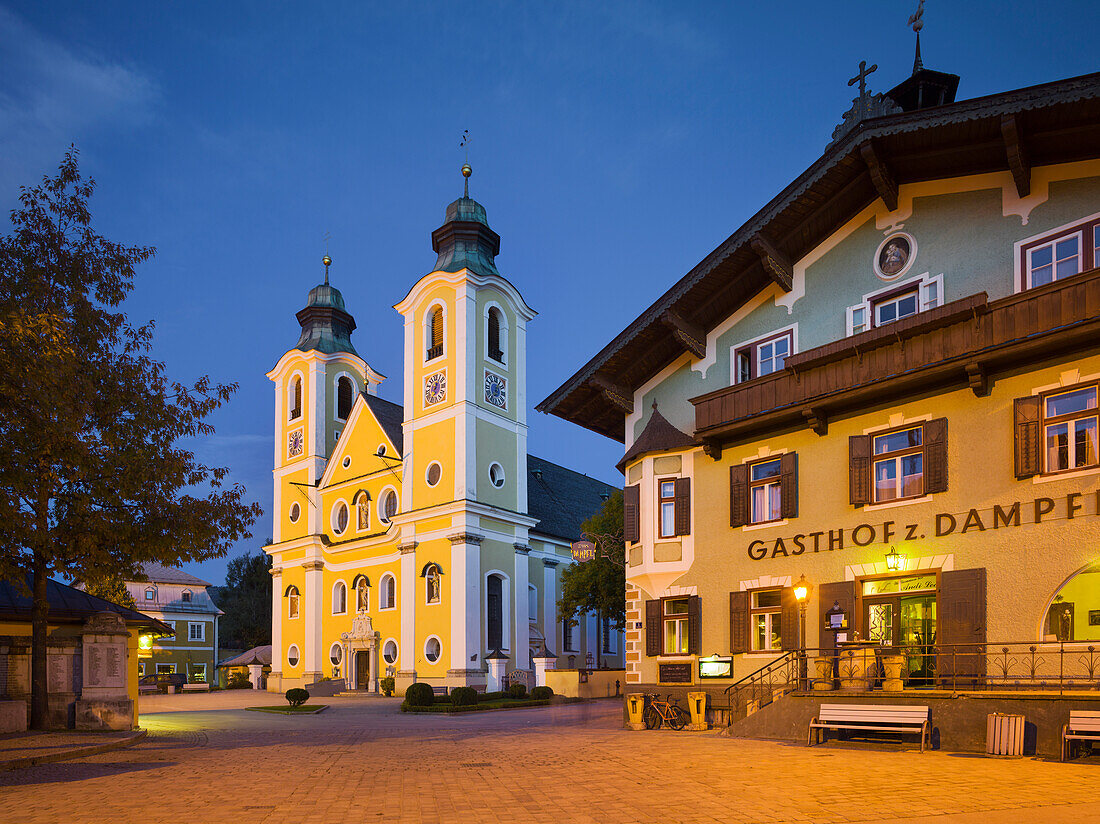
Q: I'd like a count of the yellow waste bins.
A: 2